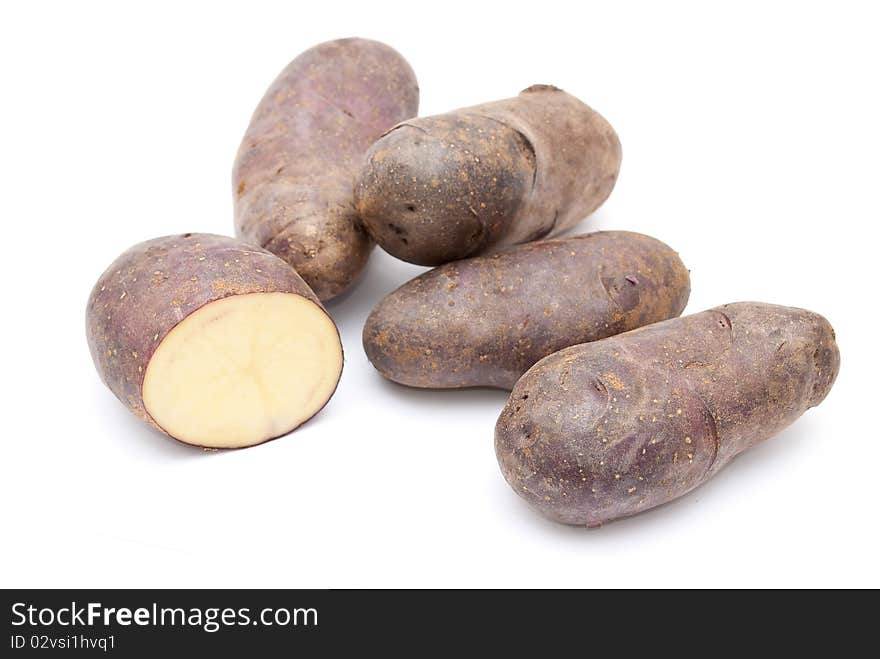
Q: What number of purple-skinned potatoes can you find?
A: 5